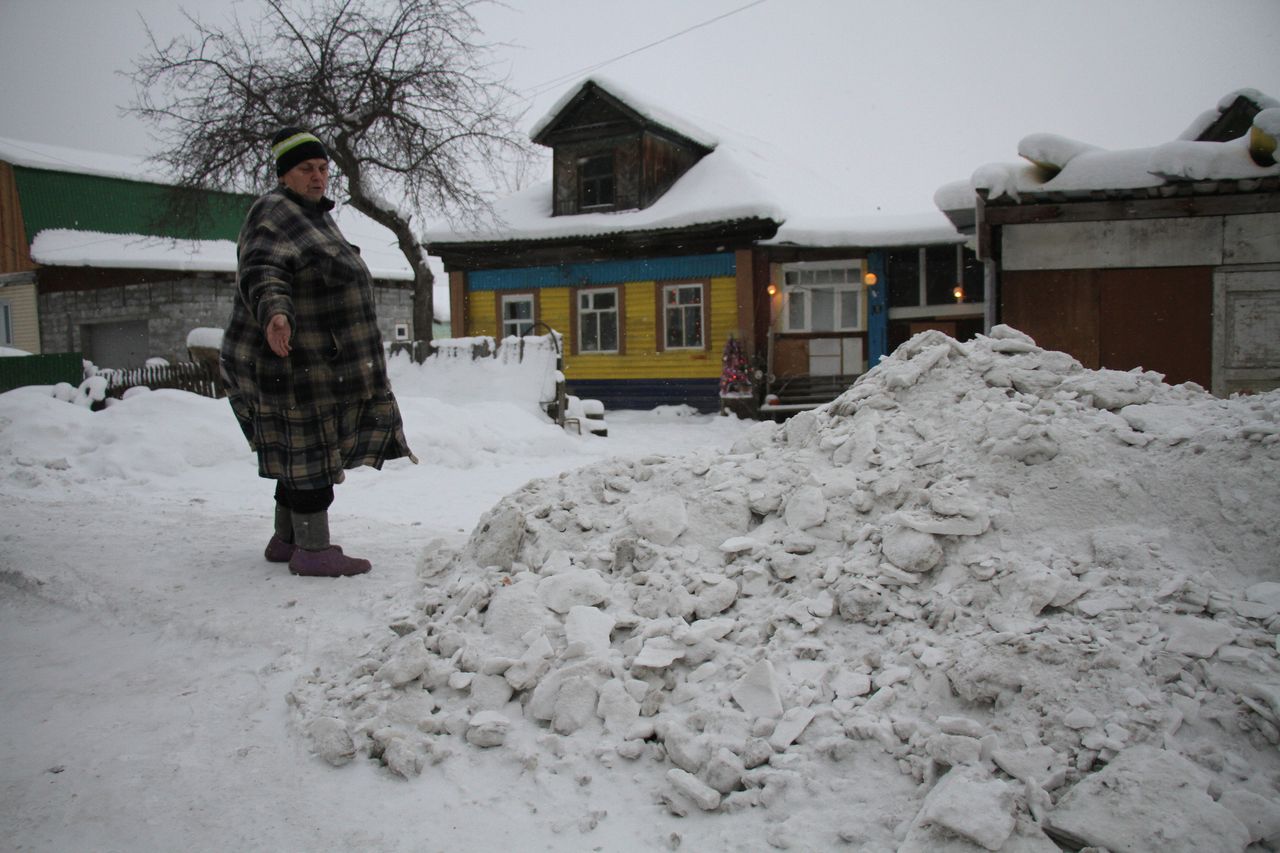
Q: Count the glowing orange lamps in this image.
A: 3